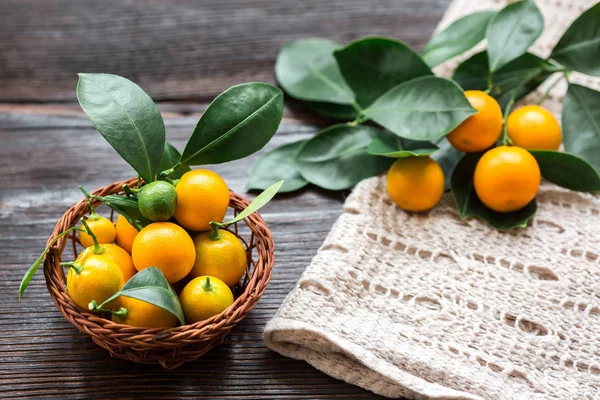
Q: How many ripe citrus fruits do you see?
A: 13